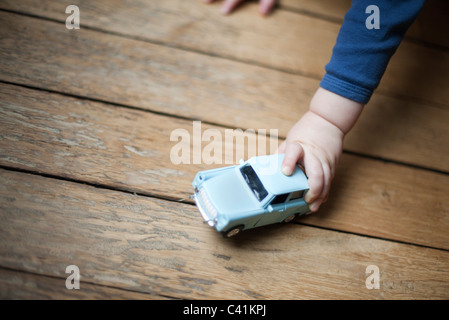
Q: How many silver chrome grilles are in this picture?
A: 1